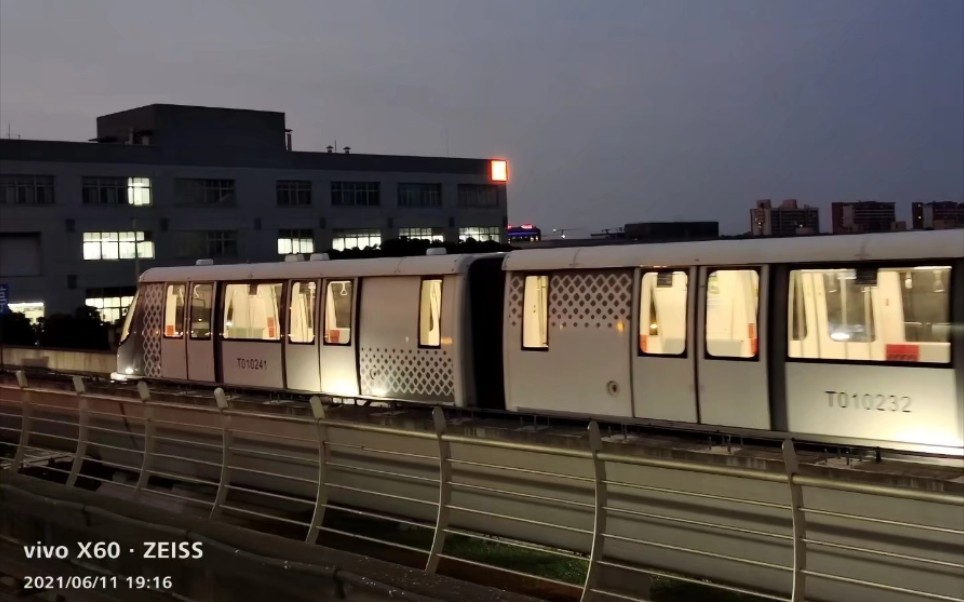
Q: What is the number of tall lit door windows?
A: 6